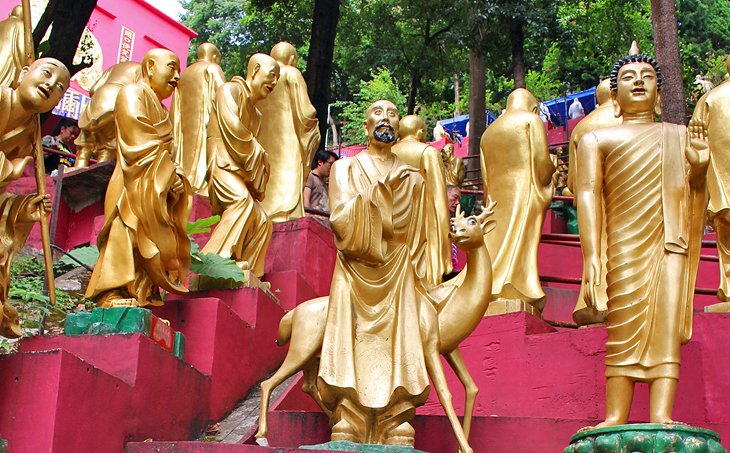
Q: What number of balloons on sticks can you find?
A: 0